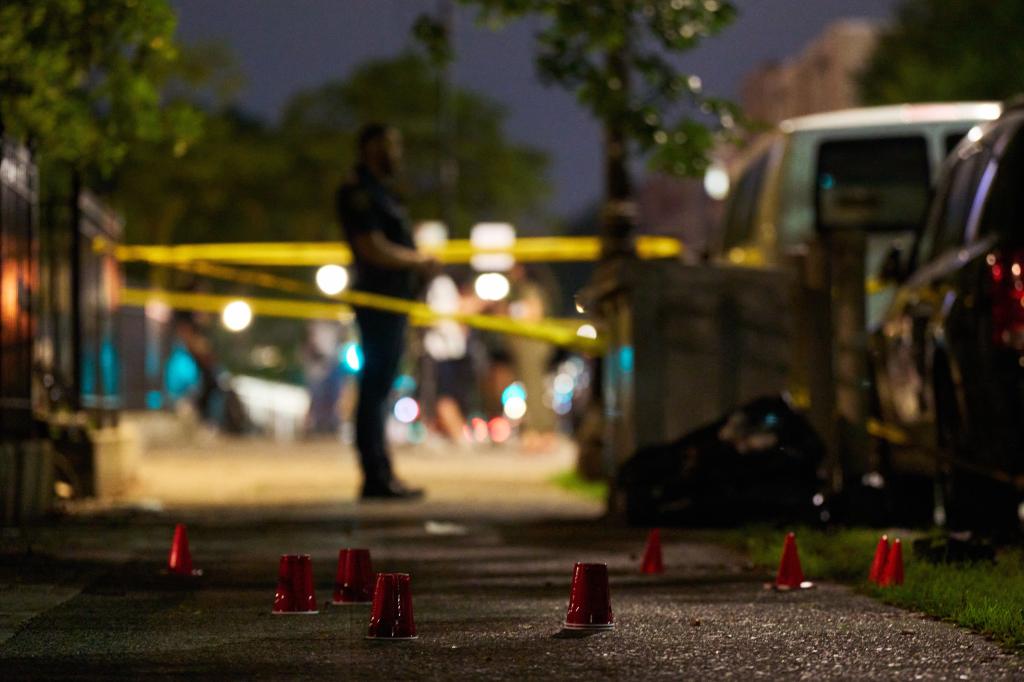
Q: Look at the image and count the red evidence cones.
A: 5